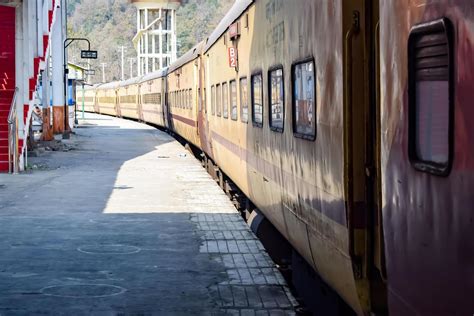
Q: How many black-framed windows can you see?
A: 4